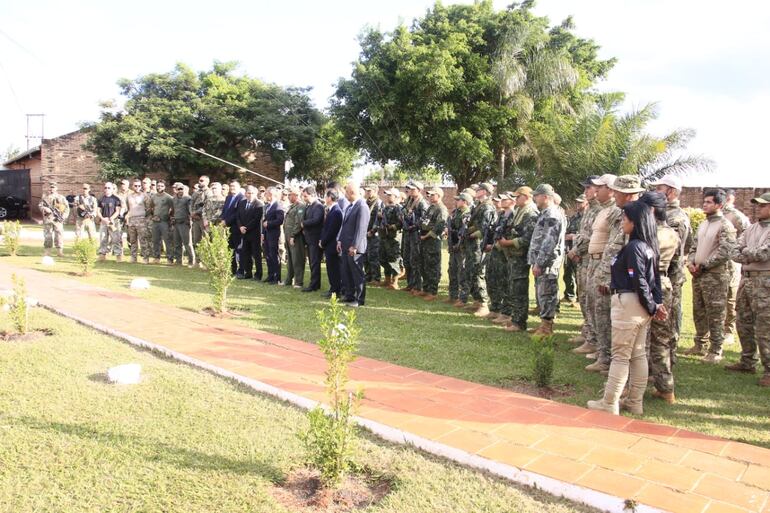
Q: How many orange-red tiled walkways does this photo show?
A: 1